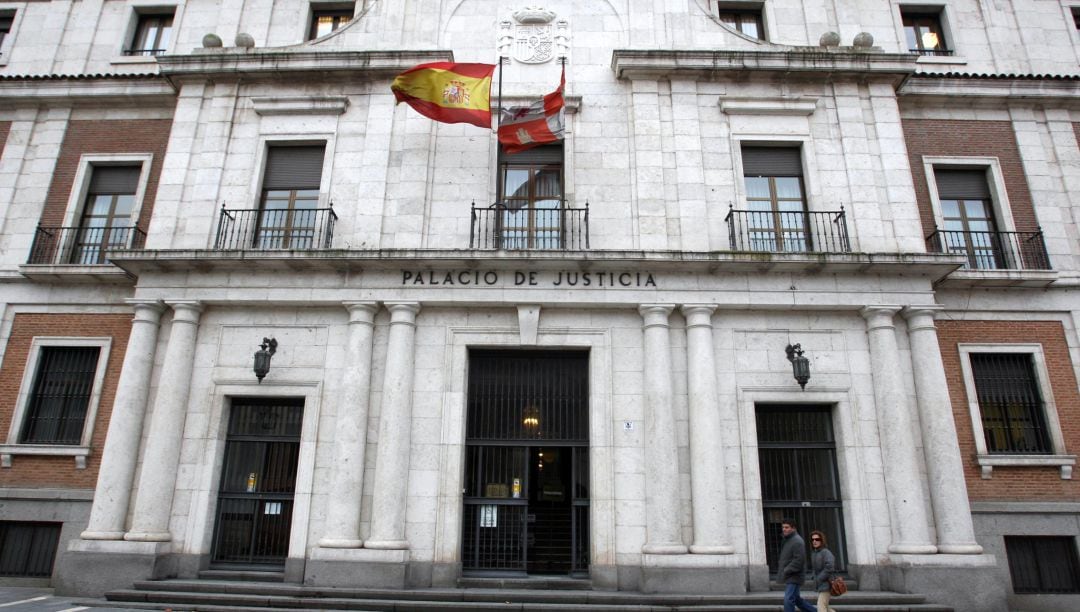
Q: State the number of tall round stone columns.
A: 8